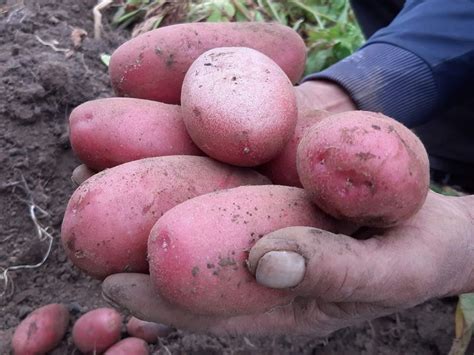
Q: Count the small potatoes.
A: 4